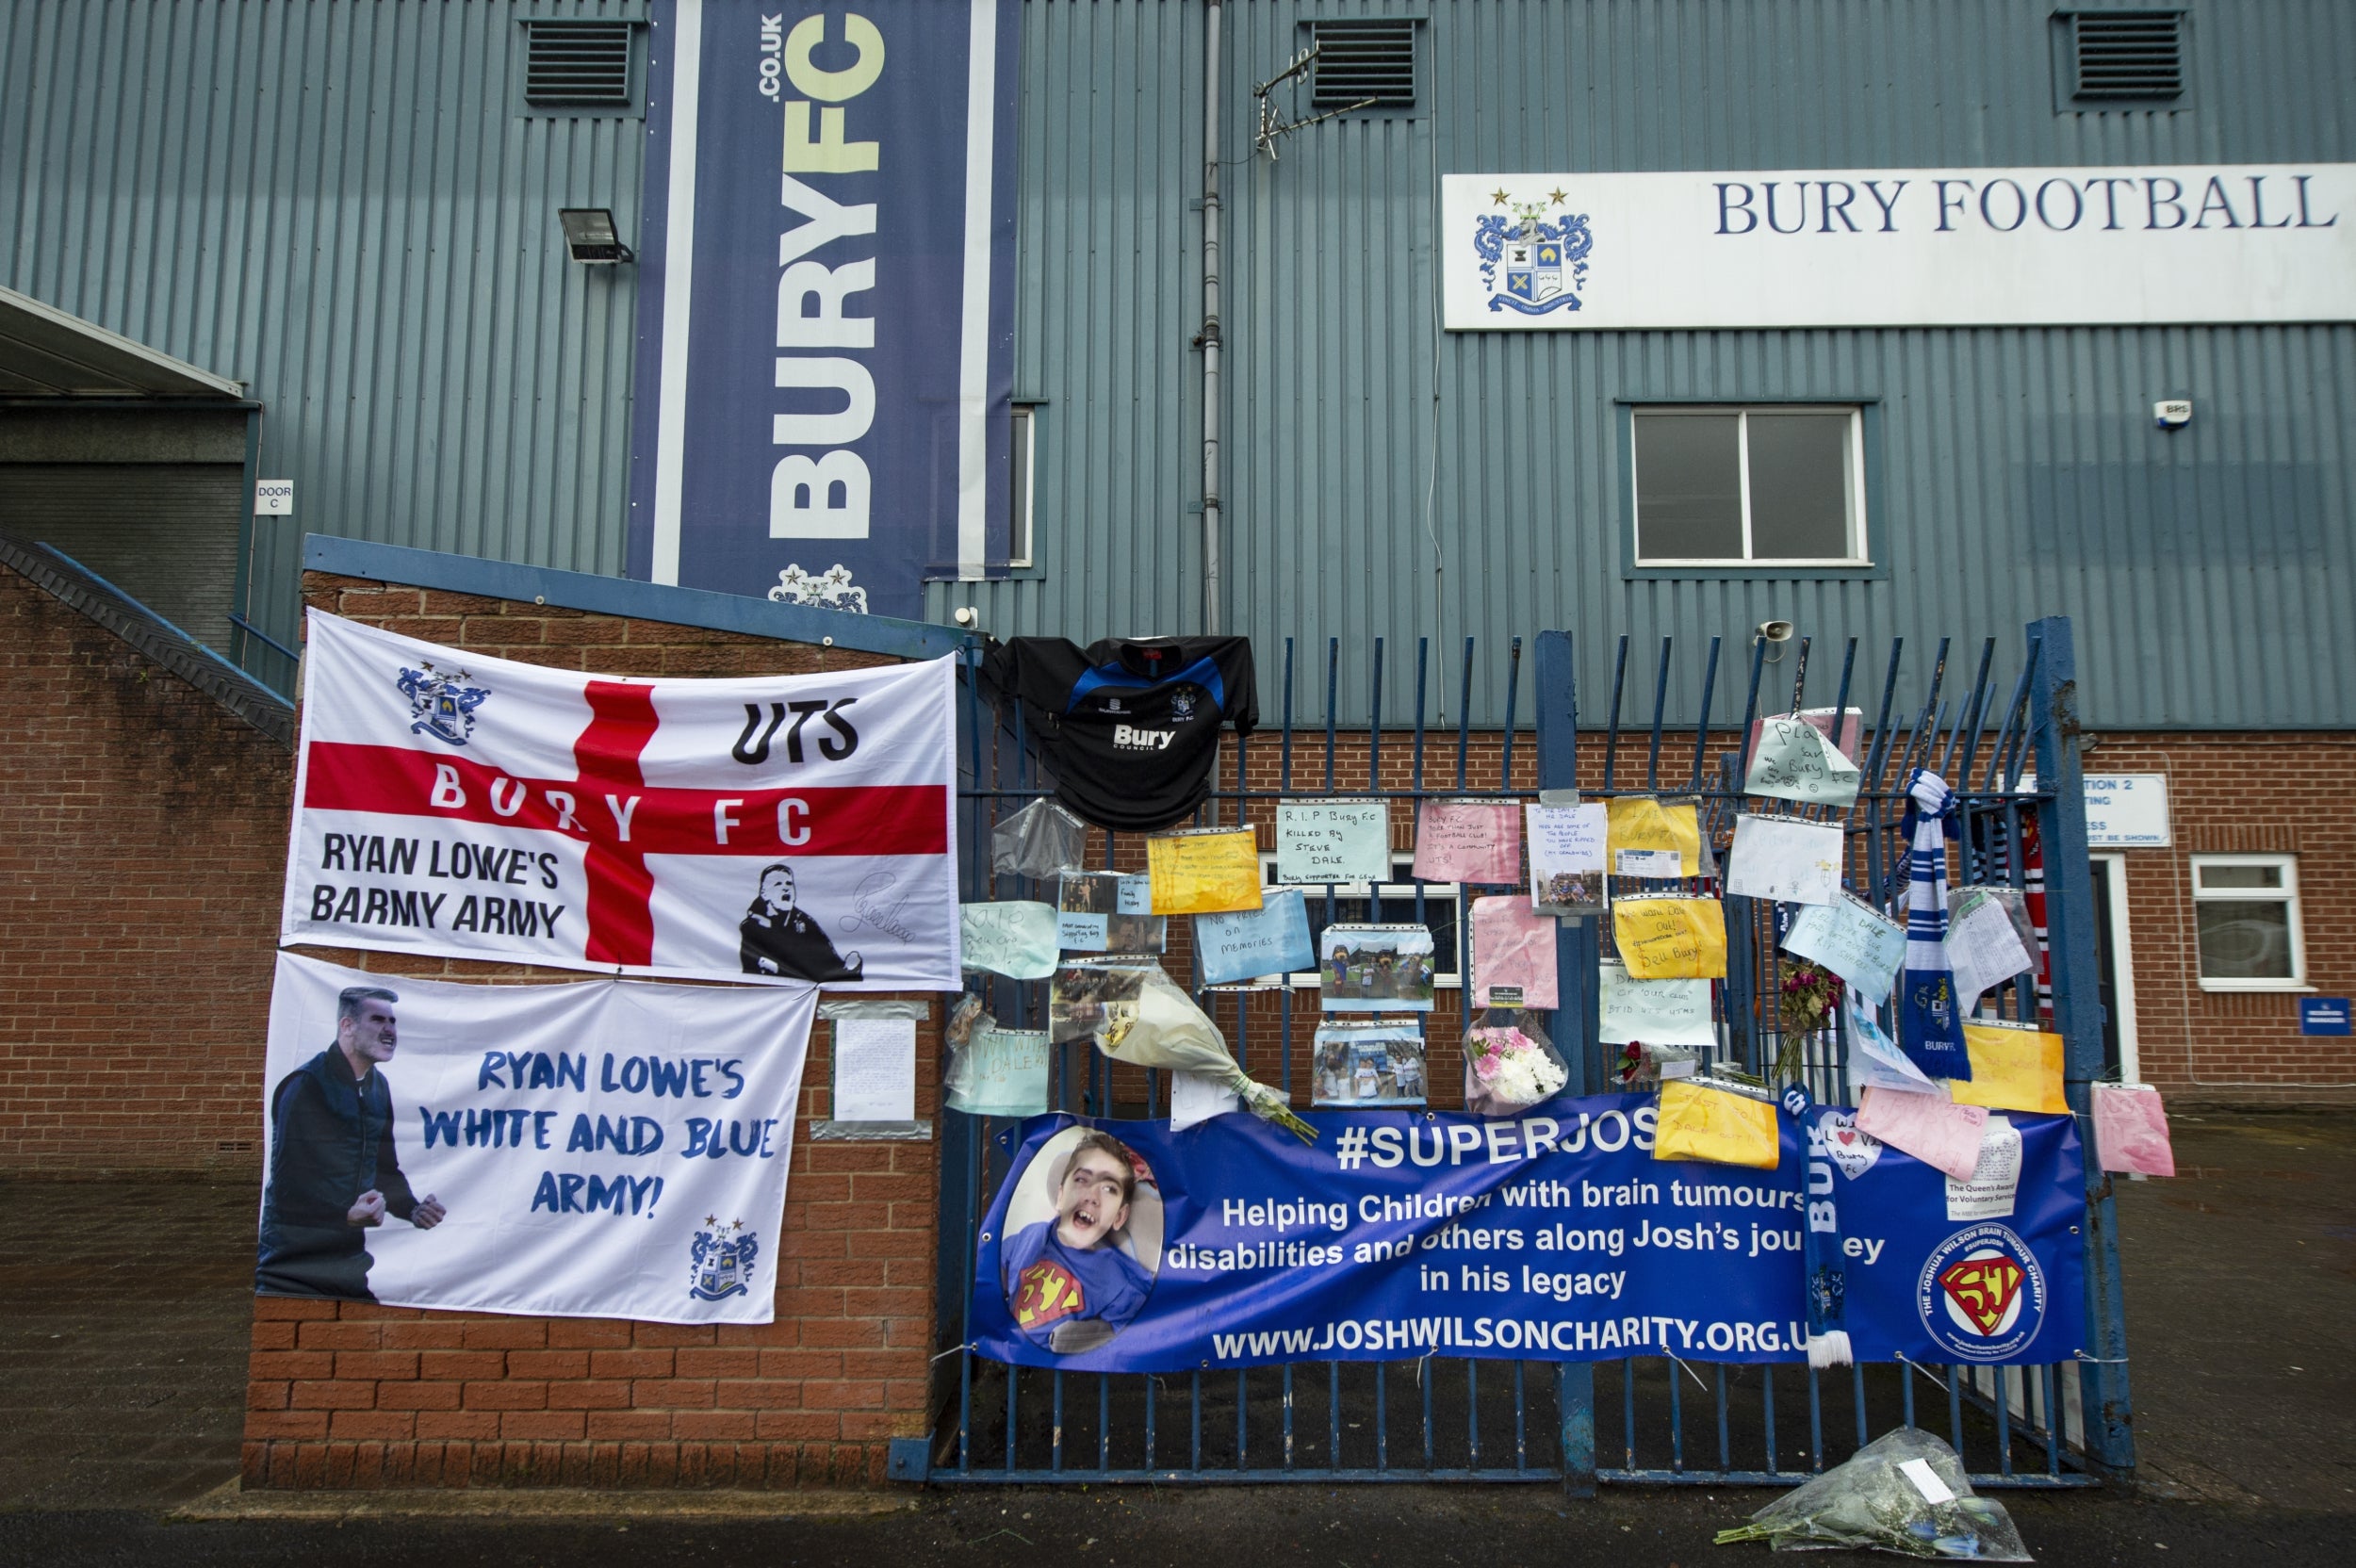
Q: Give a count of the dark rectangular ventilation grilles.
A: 3